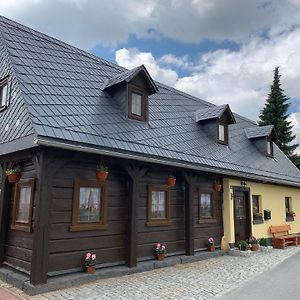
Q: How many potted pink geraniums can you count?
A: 3